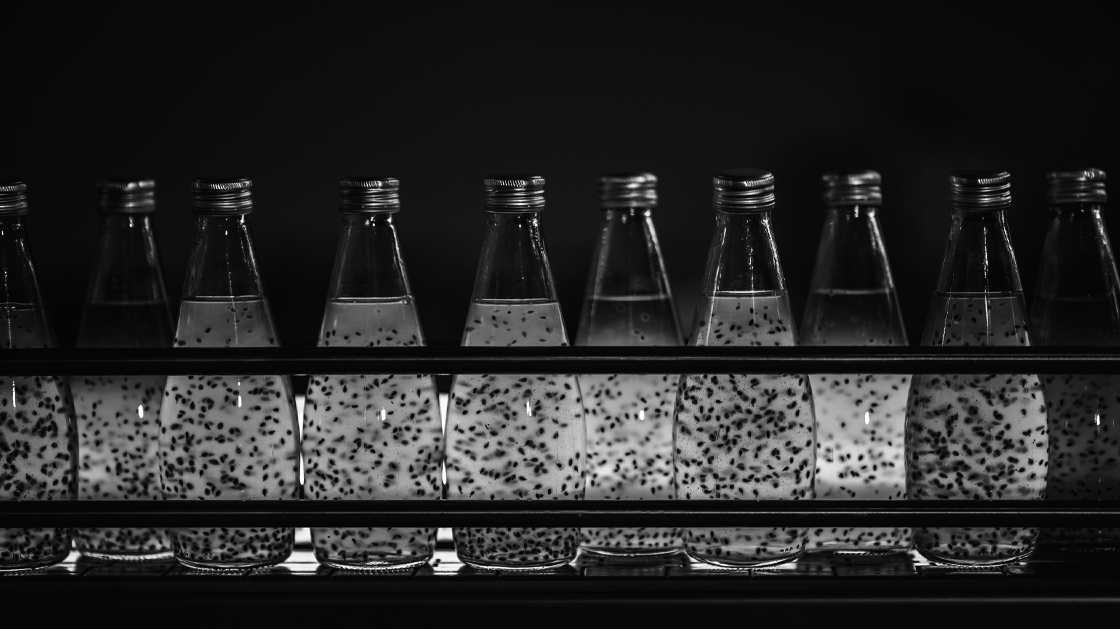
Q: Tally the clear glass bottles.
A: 10